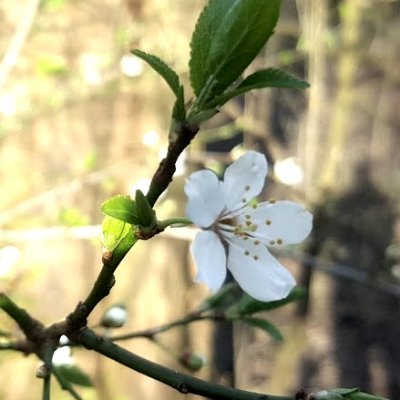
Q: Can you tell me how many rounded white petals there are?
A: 5